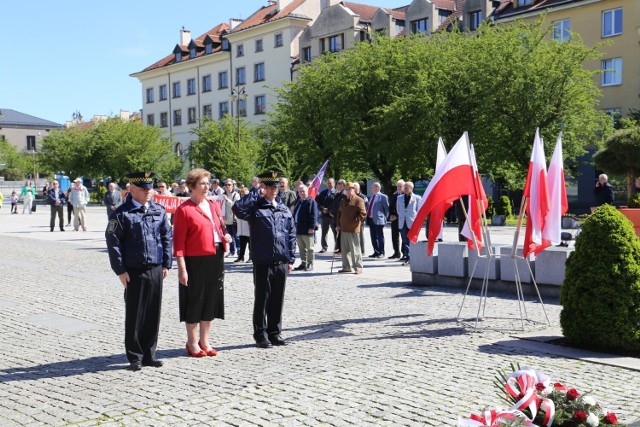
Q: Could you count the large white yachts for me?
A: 0